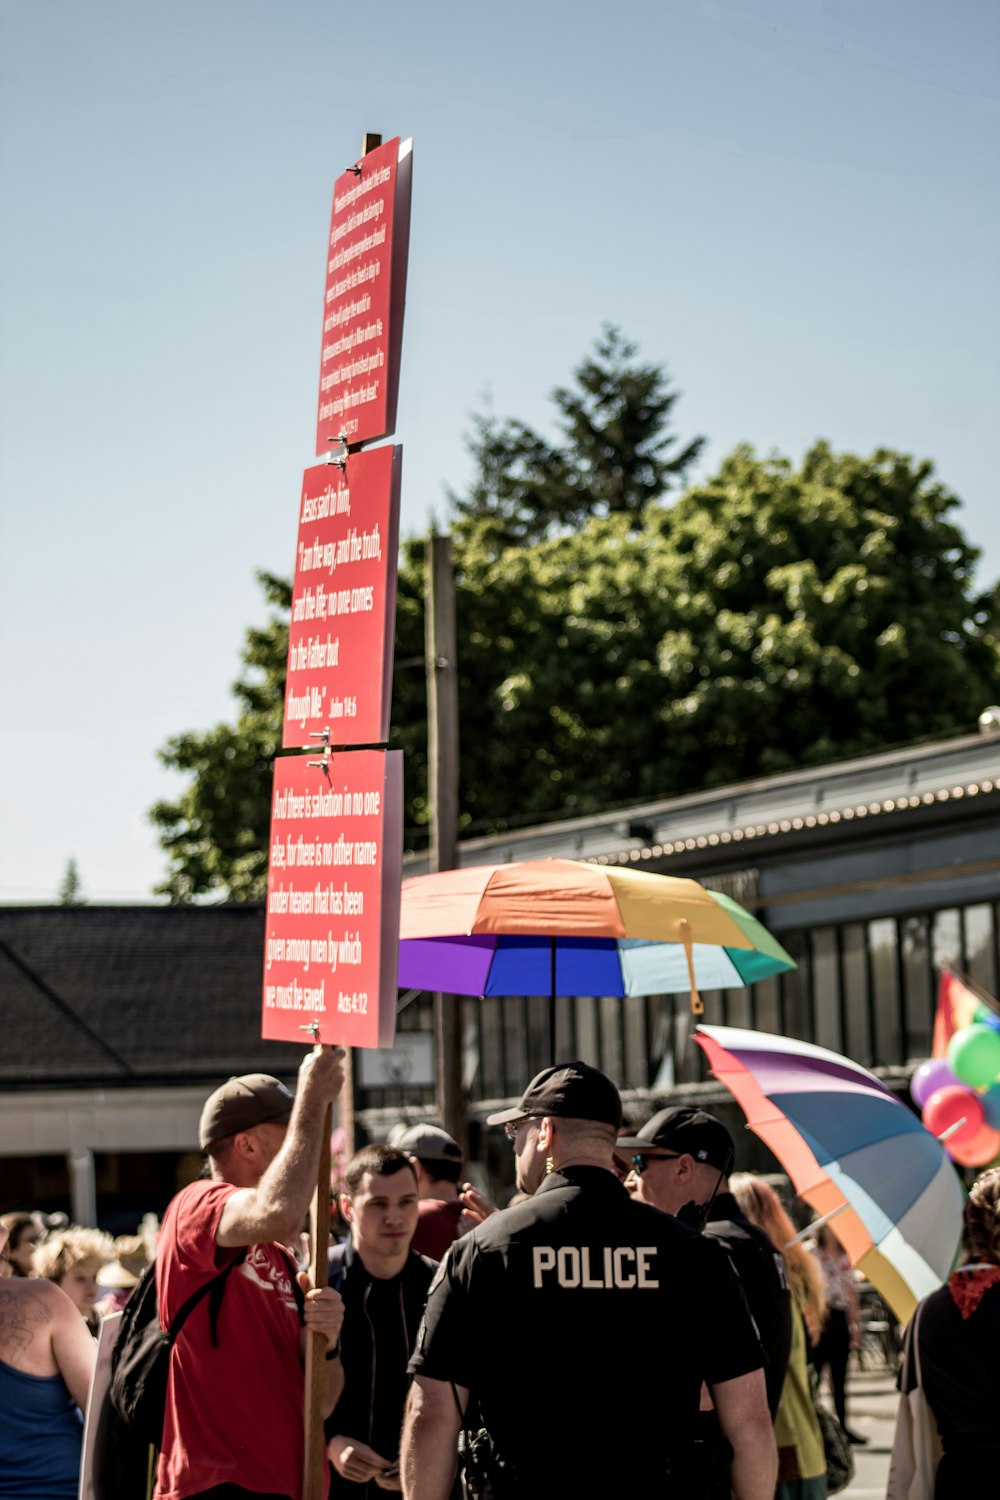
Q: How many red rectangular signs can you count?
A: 3